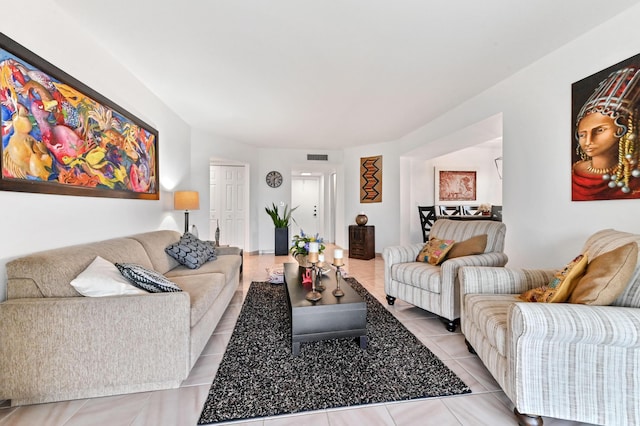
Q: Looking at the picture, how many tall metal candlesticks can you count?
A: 3